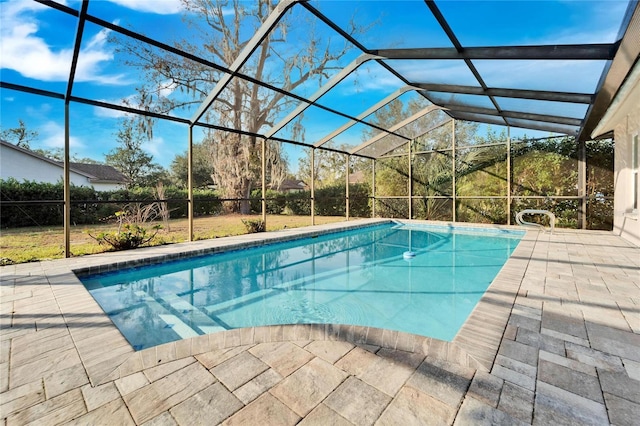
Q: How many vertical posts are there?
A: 10